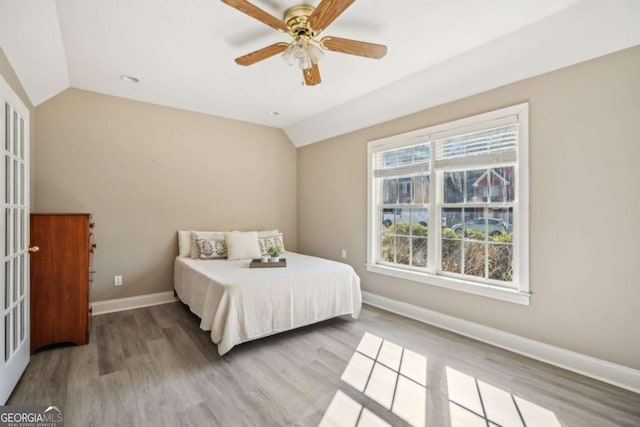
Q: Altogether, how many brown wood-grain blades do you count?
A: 5